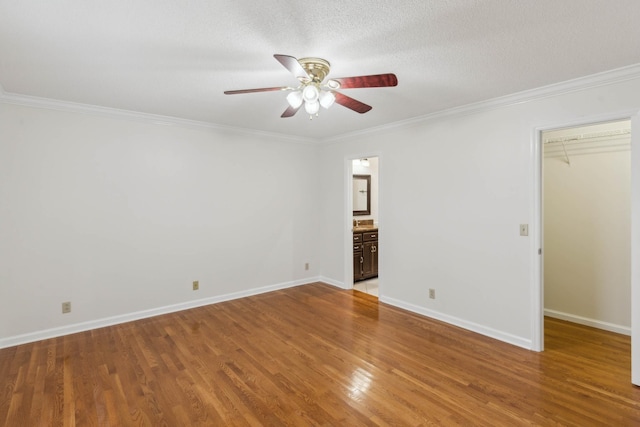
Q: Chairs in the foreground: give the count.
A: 0